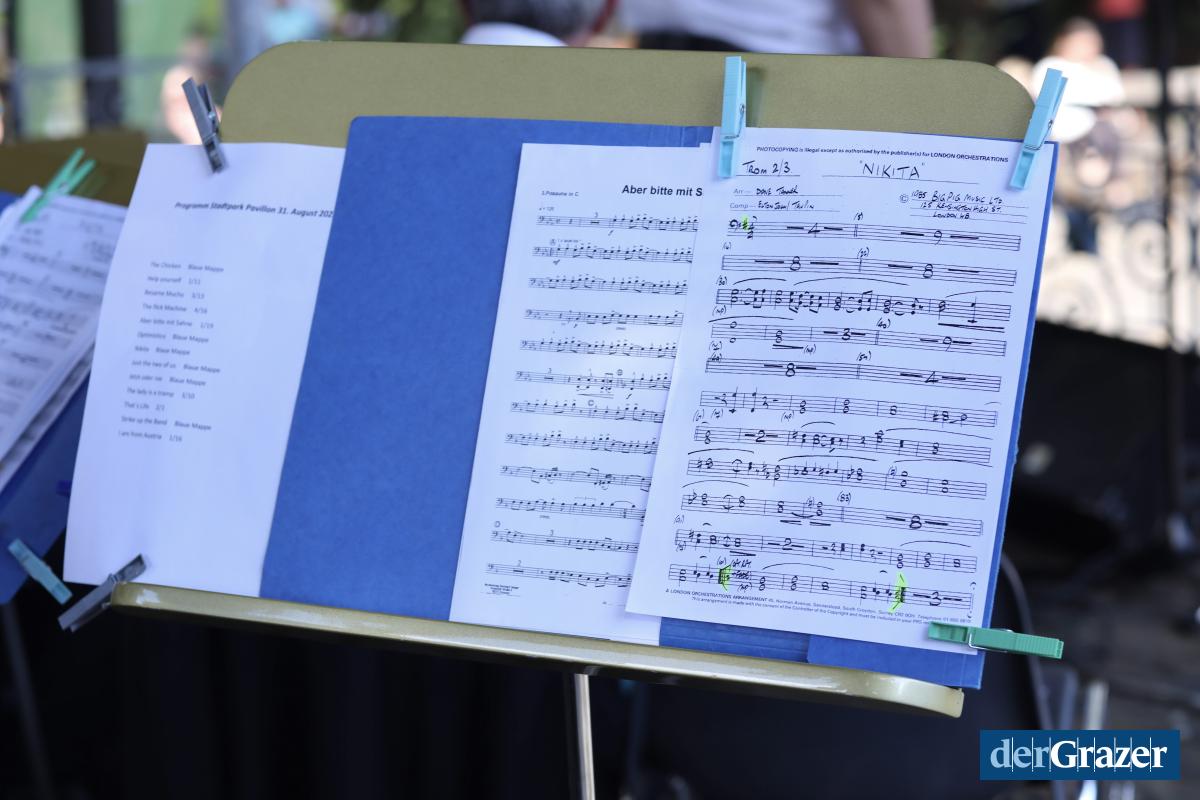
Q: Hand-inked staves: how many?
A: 11